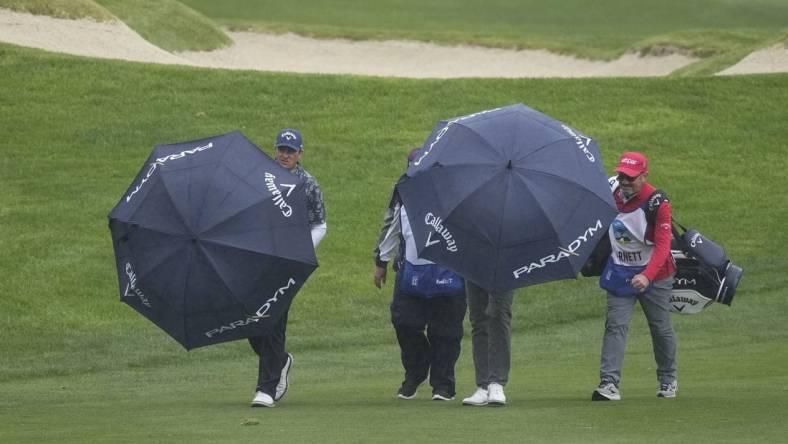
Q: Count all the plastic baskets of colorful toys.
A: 0